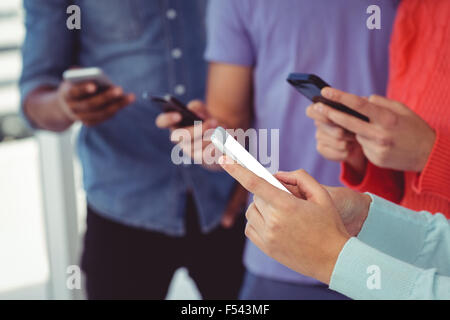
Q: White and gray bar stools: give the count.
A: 0